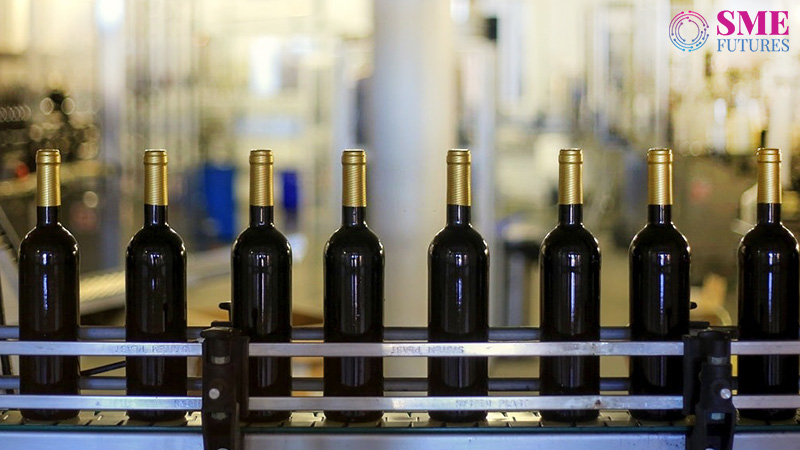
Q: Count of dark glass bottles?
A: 8